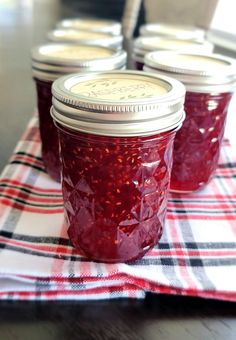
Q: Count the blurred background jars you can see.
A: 6